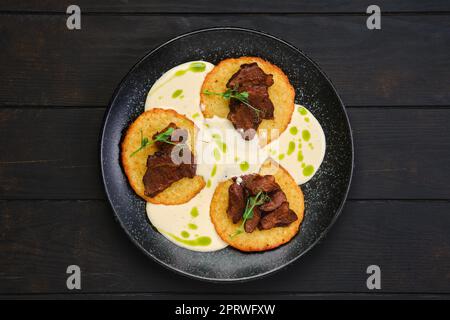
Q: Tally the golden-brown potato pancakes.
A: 3